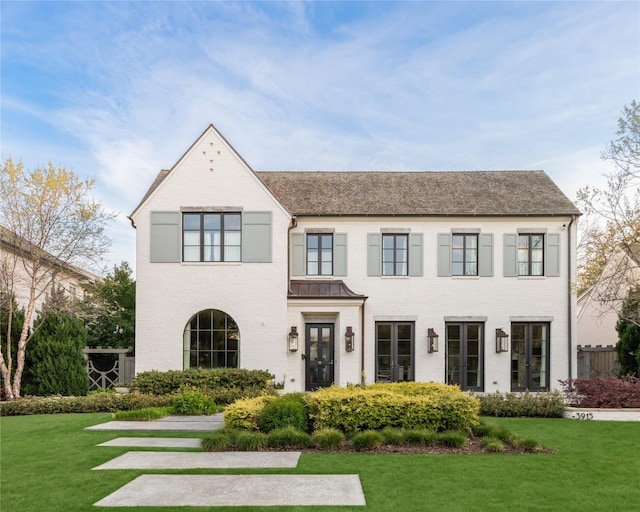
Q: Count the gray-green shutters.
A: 10